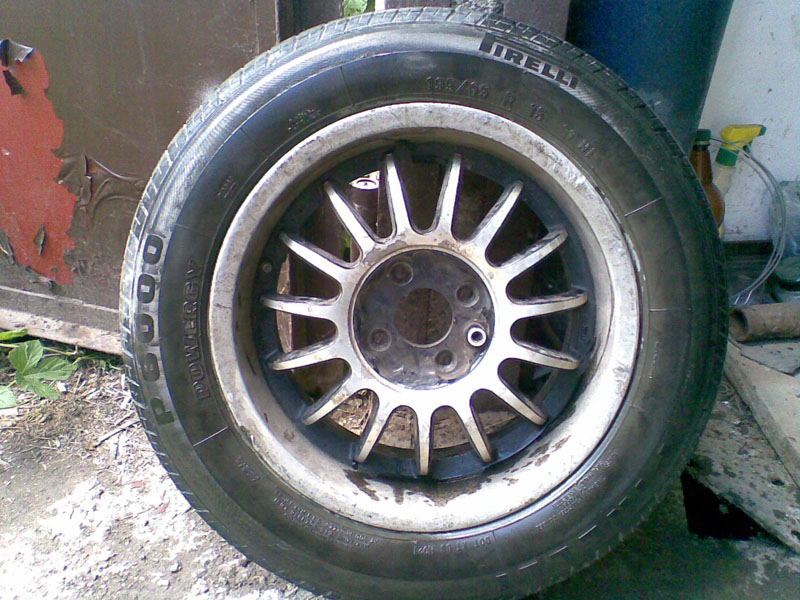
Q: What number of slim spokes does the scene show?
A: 15